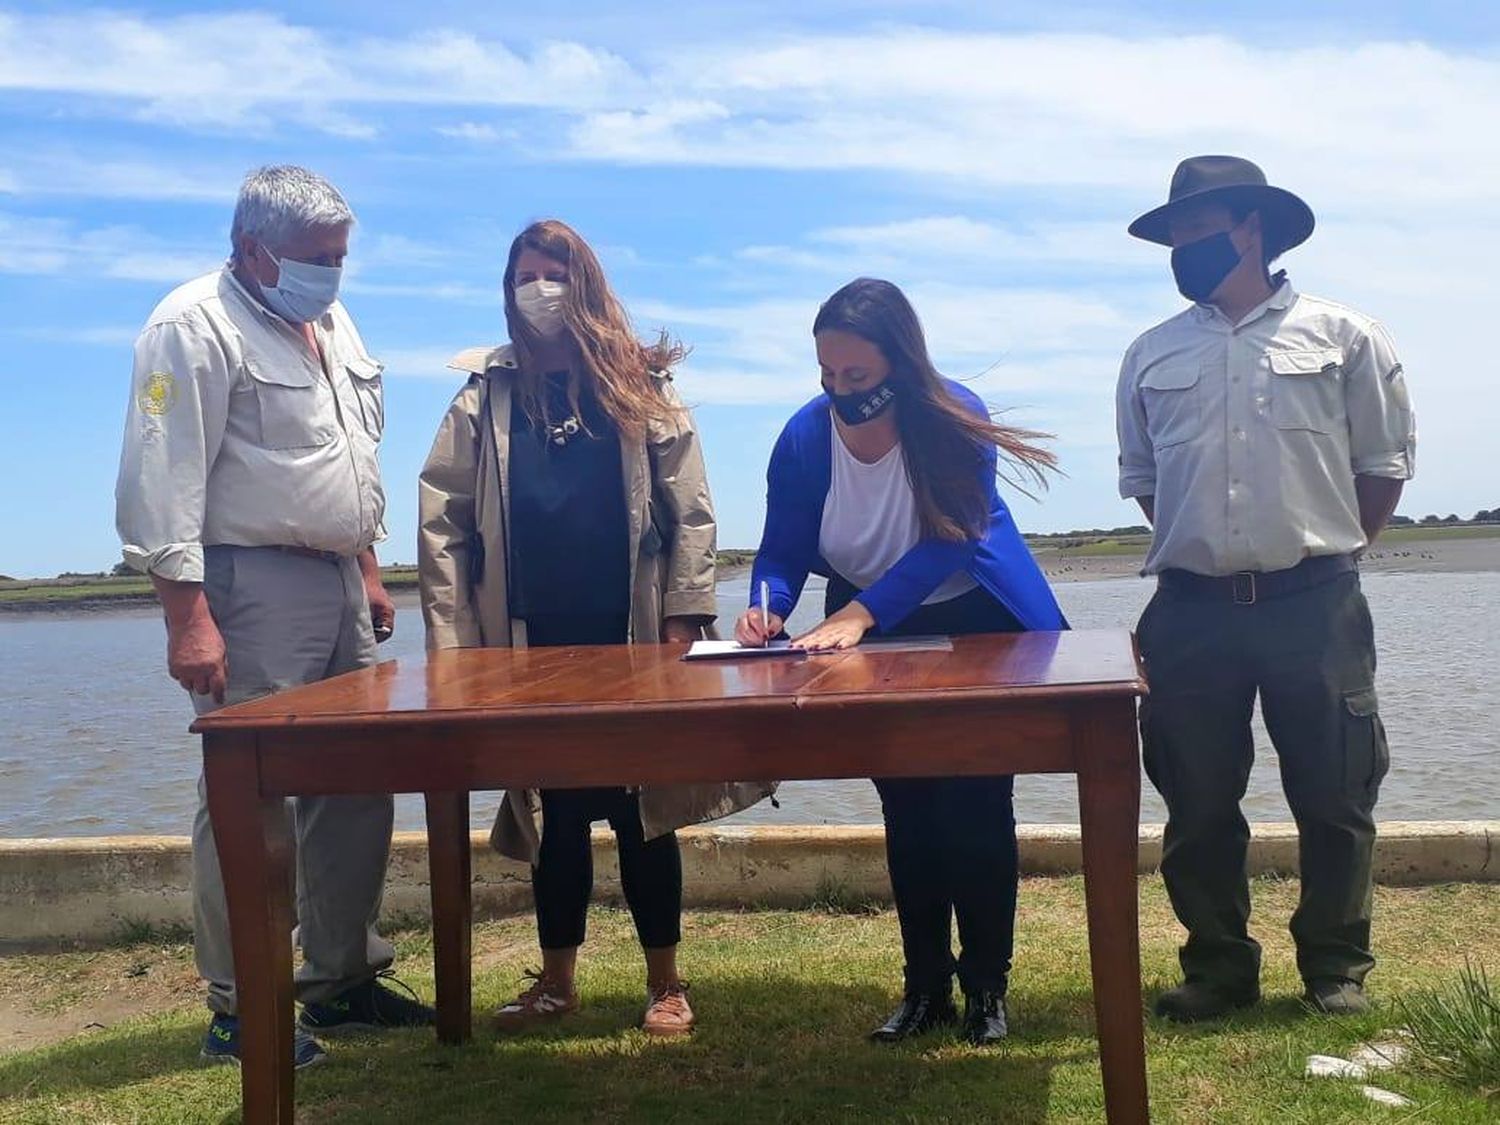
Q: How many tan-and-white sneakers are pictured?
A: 2